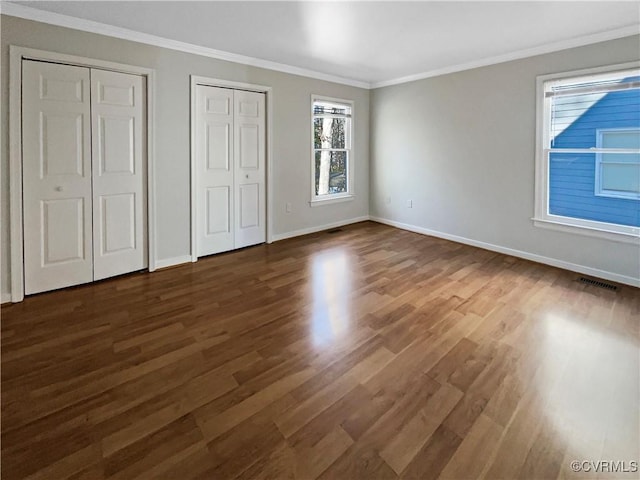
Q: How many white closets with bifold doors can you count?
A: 2